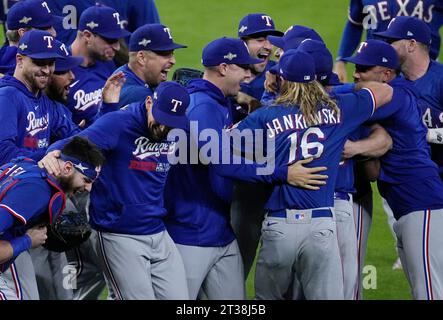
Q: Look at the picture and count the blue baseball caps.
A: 13